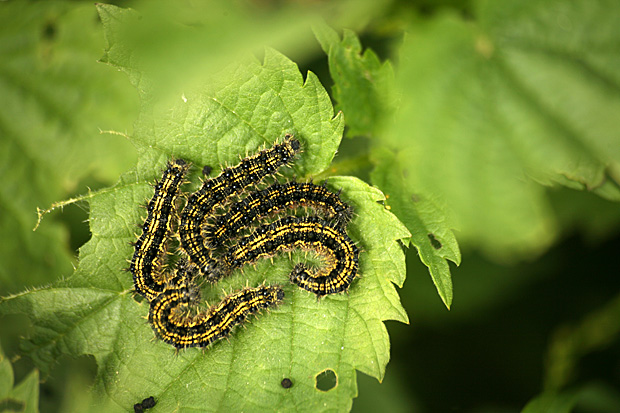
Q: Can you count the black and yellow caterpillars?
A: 5